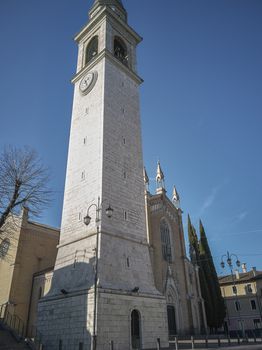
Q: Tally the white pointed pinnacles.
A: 3